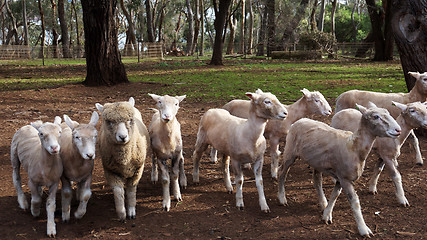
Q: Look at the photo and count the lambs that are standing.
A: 9